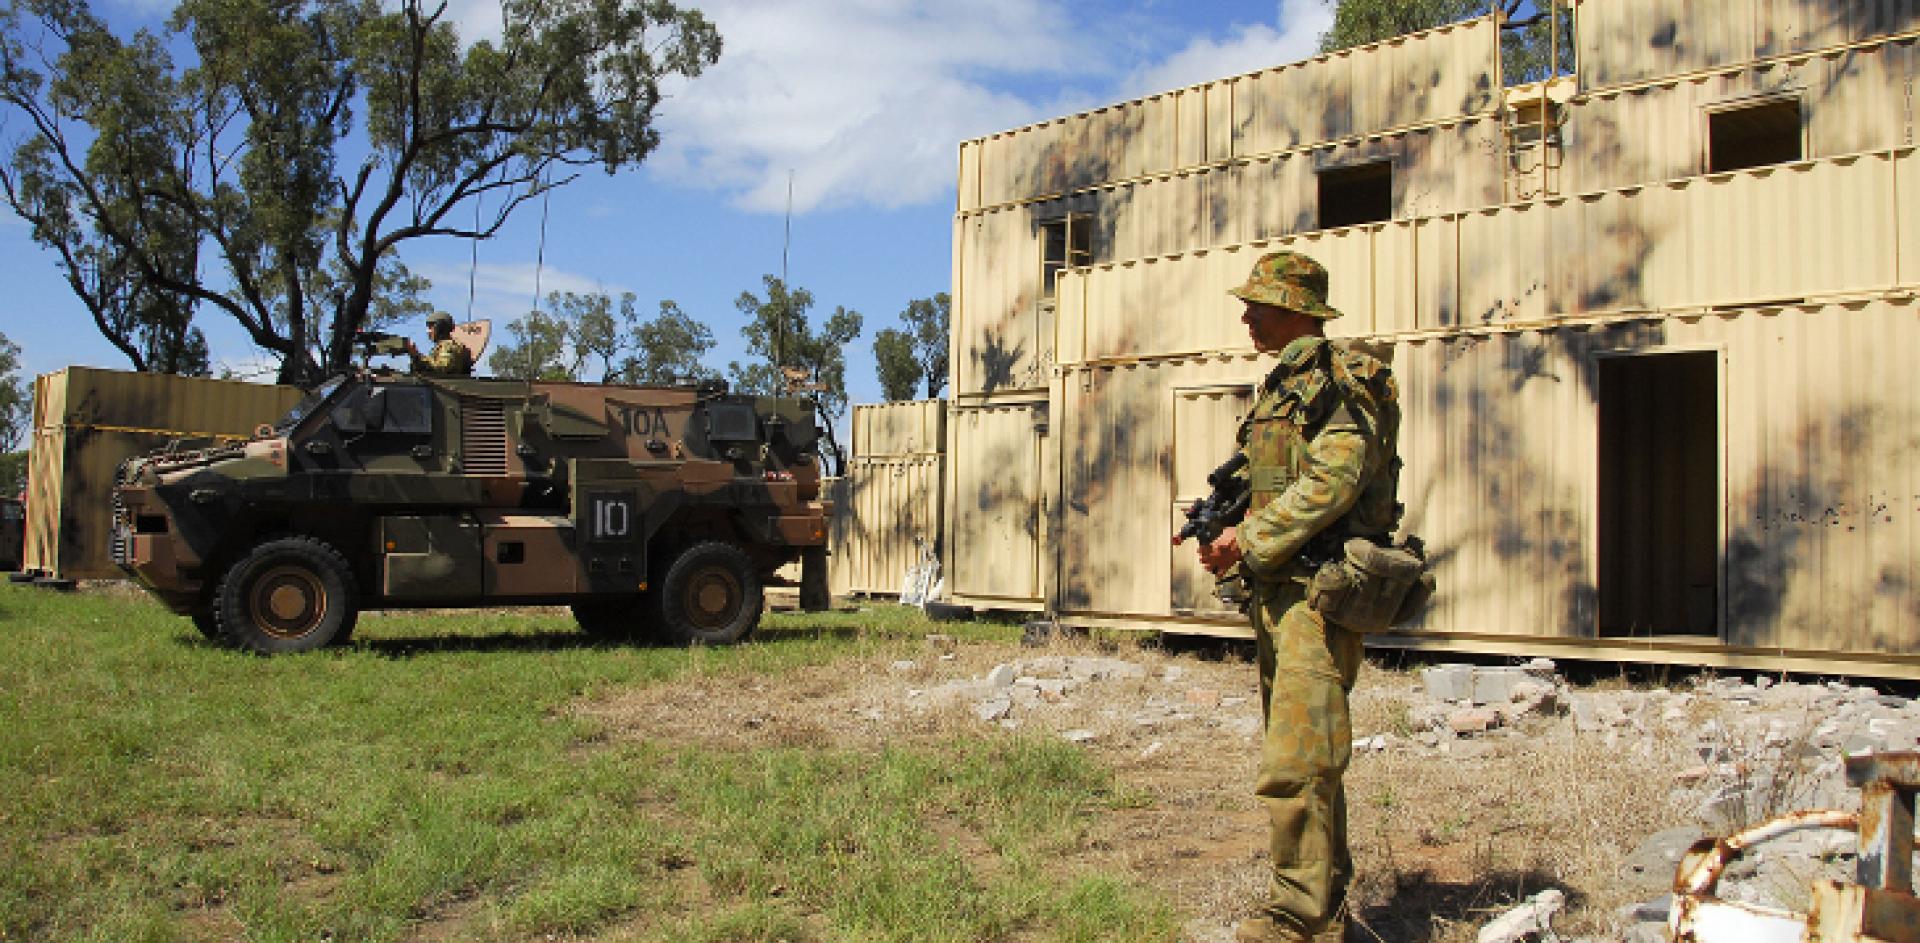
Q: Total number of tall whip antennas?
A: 3